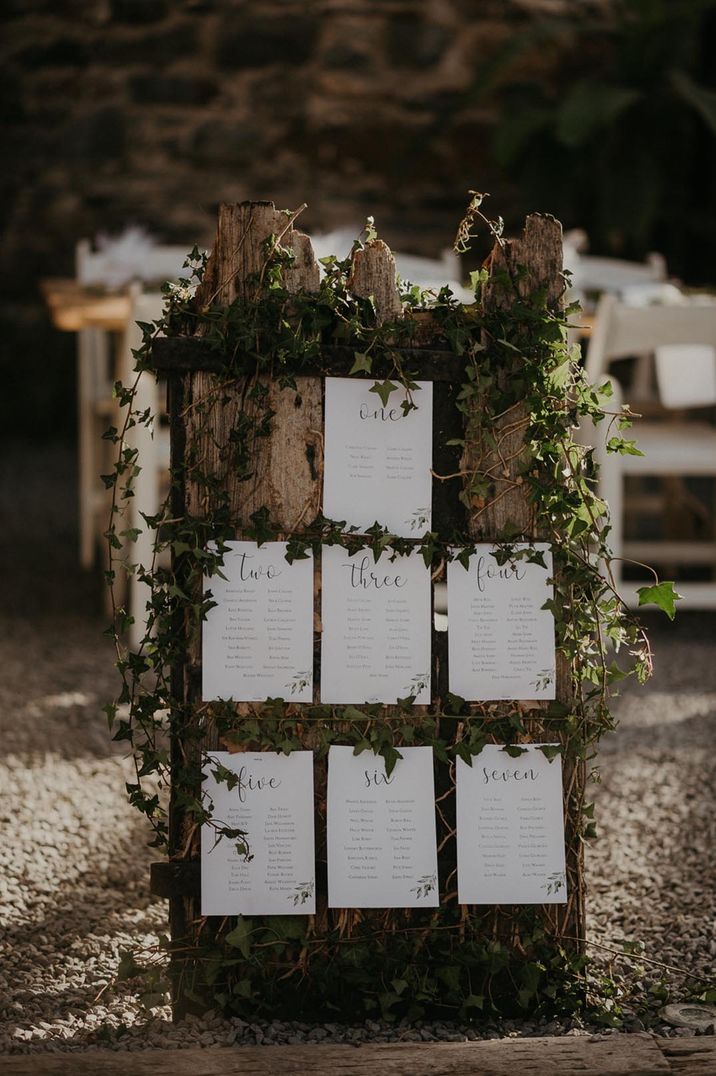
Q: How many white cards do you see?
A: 7